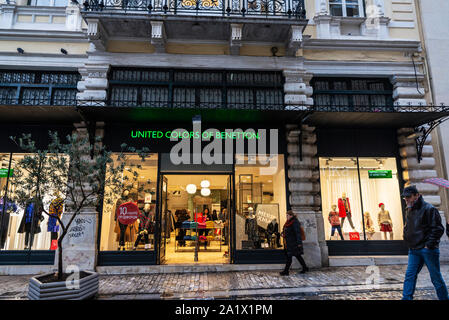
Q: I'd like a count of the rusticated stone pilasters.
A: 3